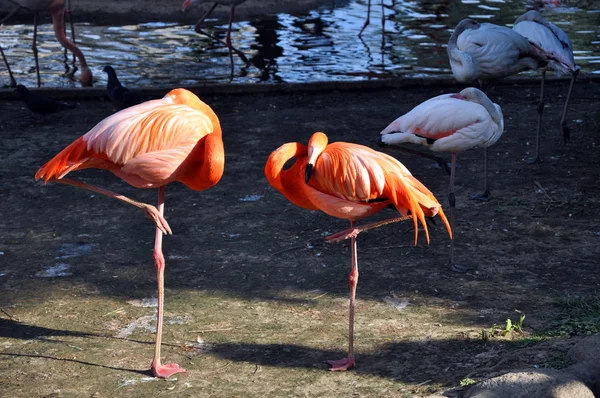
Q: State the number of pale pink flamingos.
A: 3